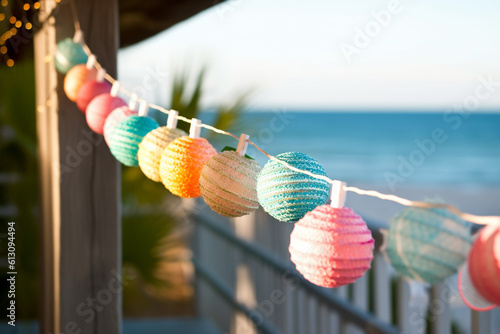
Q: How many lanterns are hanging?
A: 13